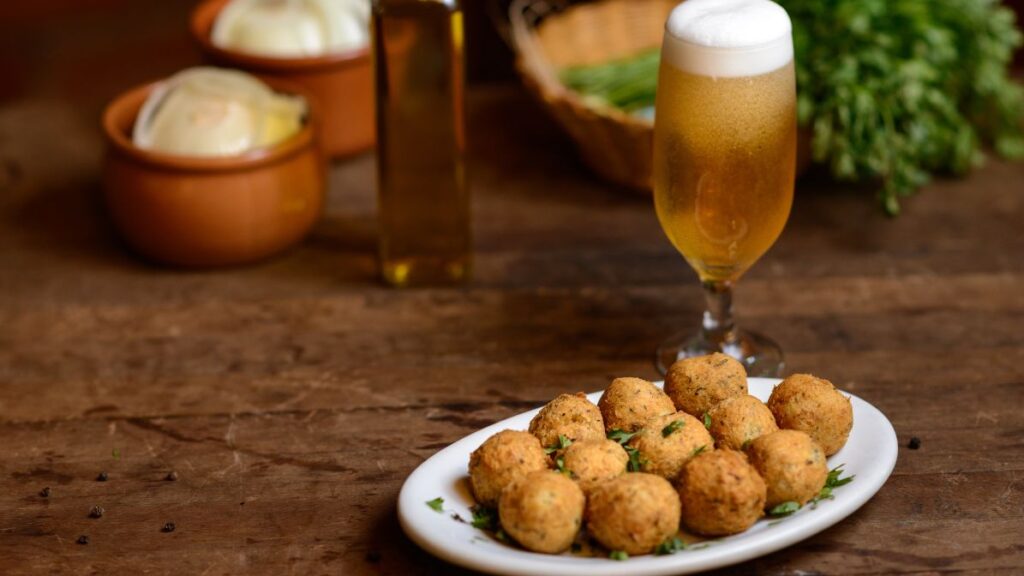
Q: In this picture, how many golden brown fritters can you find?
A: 12